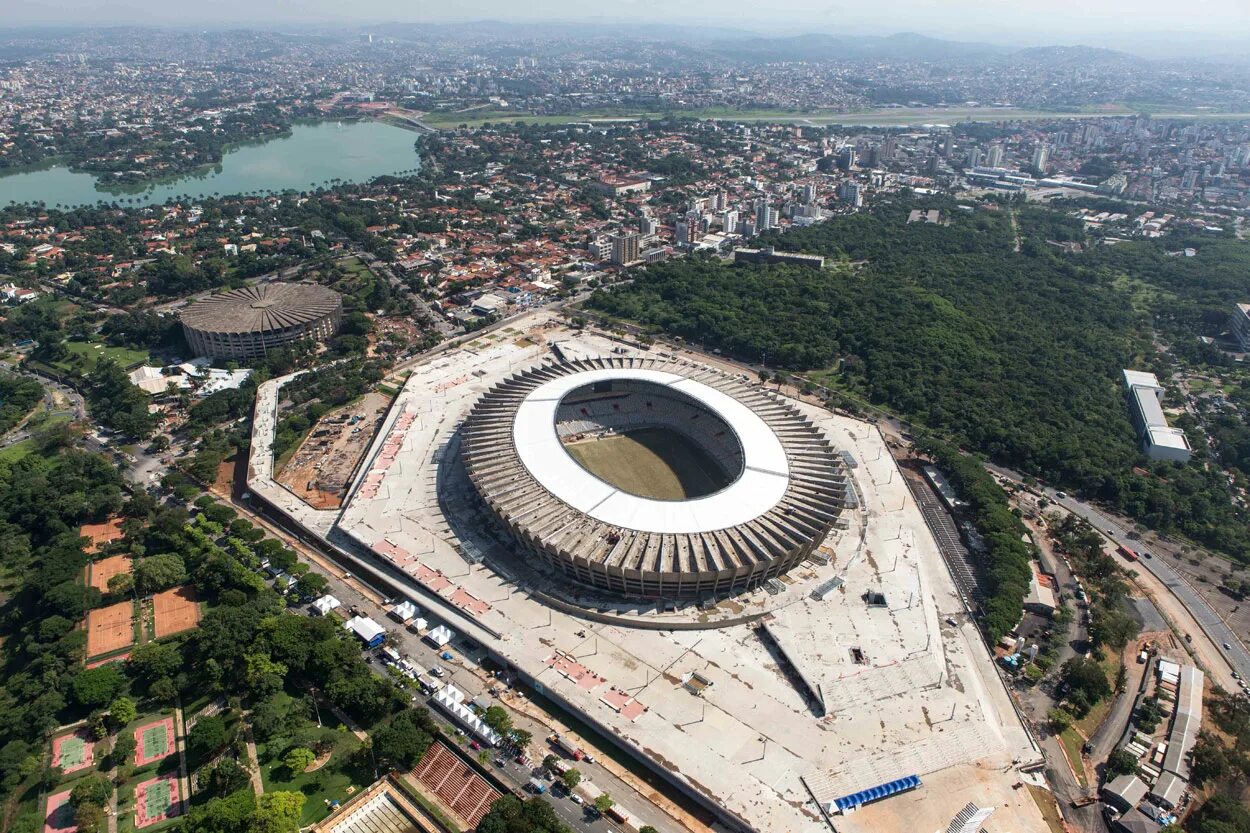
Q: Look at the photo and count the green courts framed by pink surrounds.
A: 4